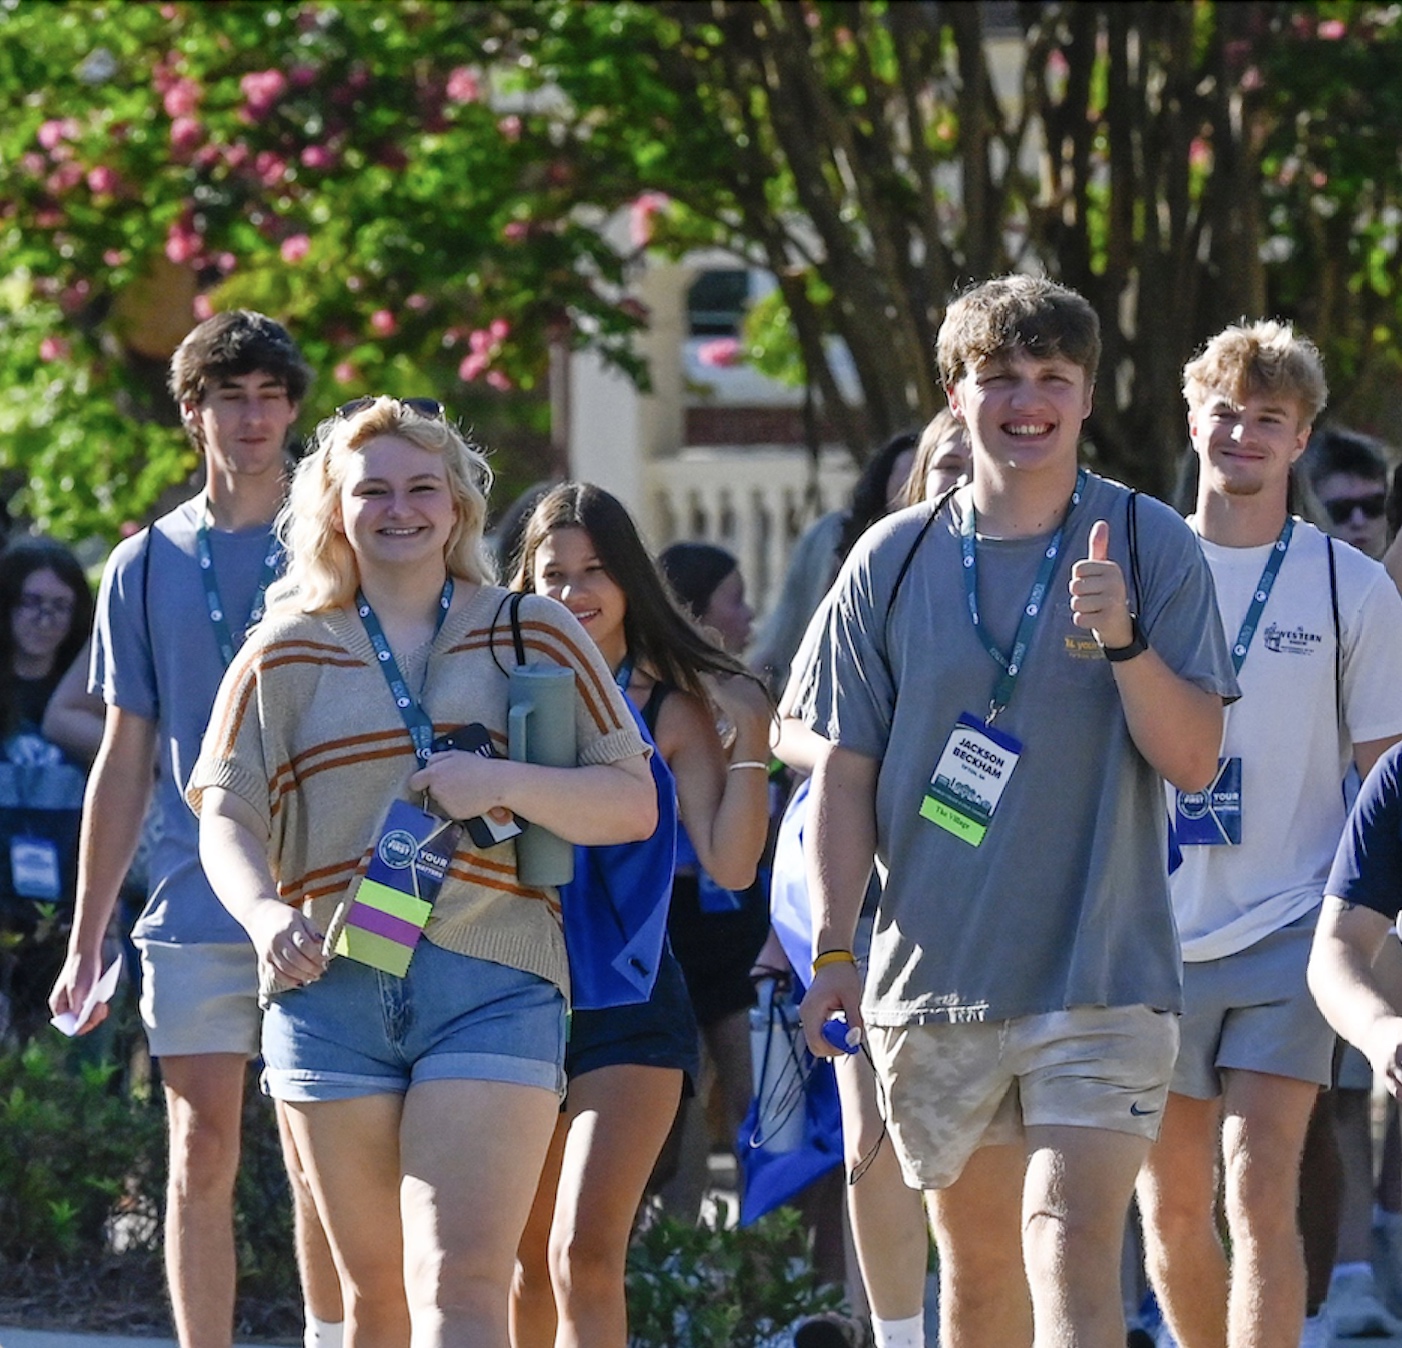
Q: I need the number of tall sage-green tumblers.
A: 1